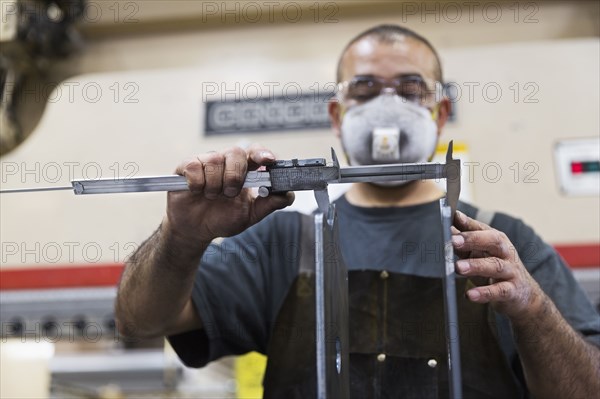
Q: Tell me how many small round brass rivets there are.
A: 3